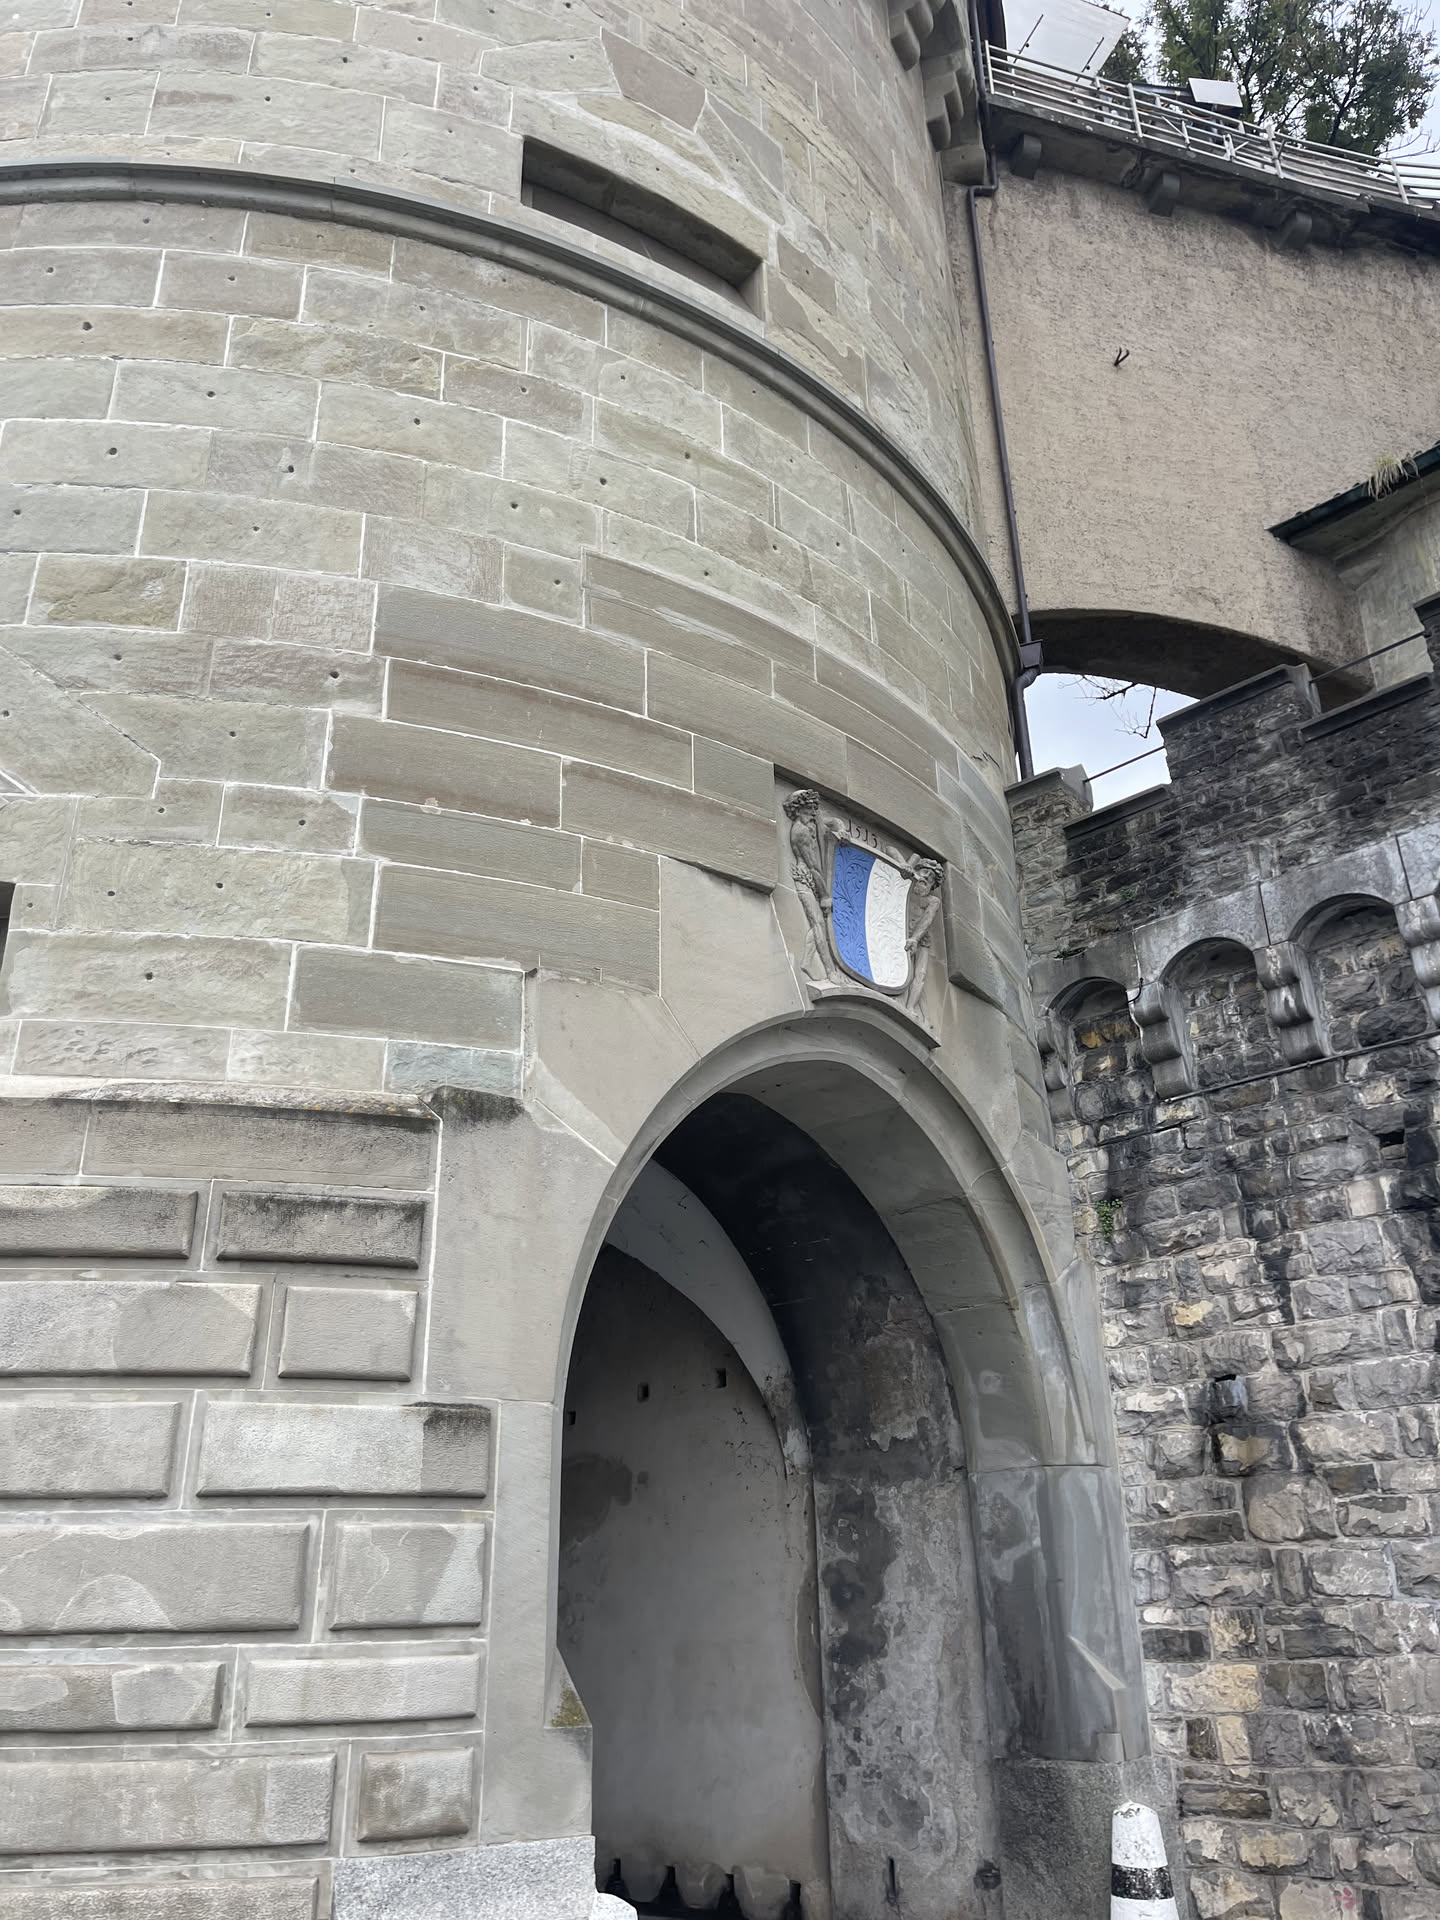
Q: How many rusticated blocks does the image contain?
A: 13